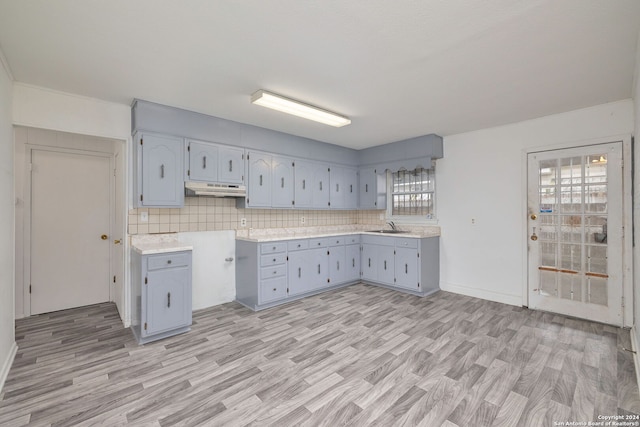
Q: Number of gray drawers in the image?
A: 10